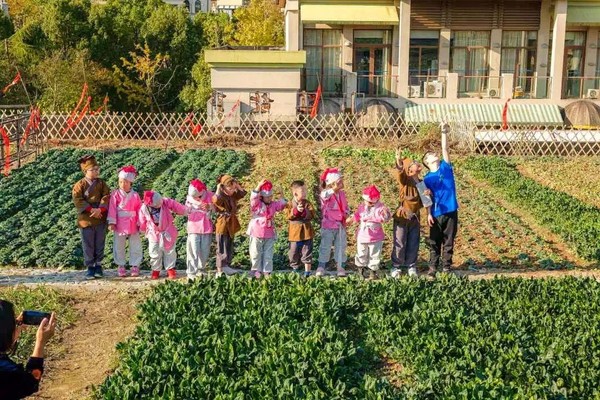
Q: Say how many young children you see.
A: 11